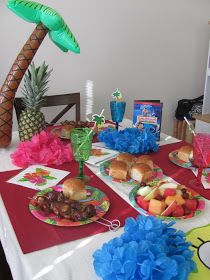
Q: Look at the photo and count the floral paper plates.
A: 5